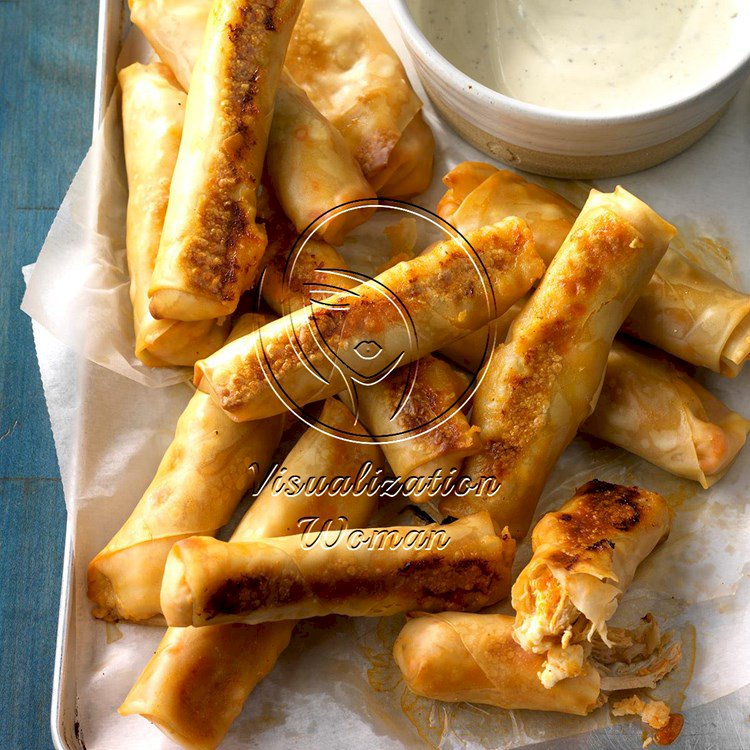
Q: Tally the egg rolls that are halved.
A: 1